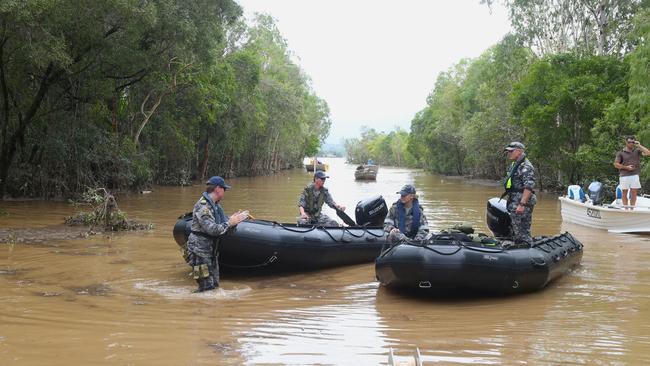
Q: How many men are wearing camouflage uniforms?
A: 4